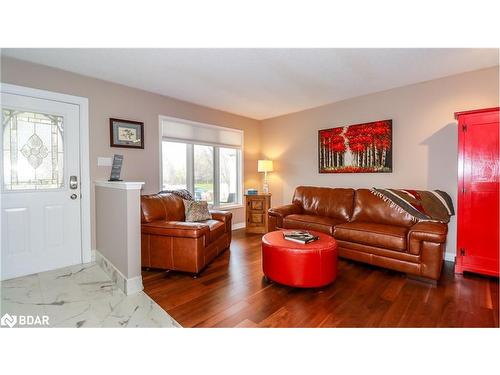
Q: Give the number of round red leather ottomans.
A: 1